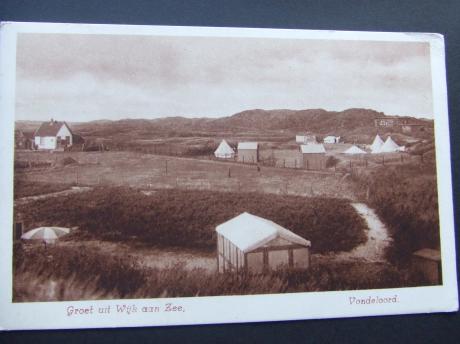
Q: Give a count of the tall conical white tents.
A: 3